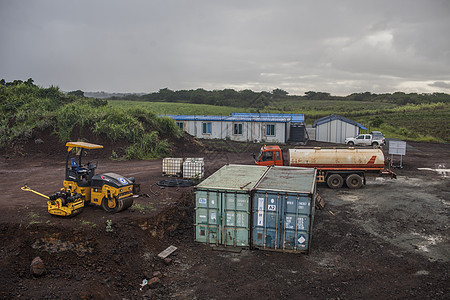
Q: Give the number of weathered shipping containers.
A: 2